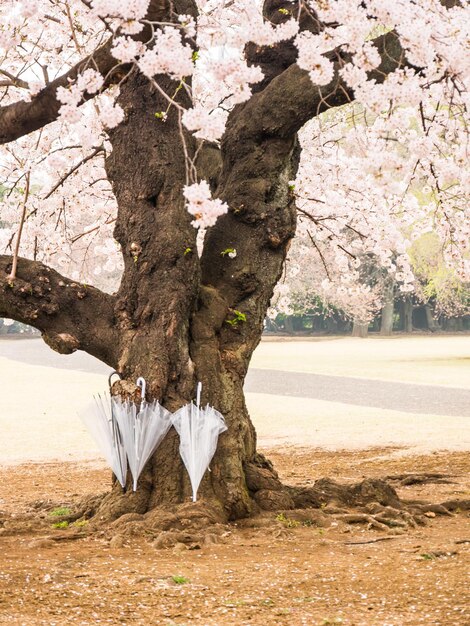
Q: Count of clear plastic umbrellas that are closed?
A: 3